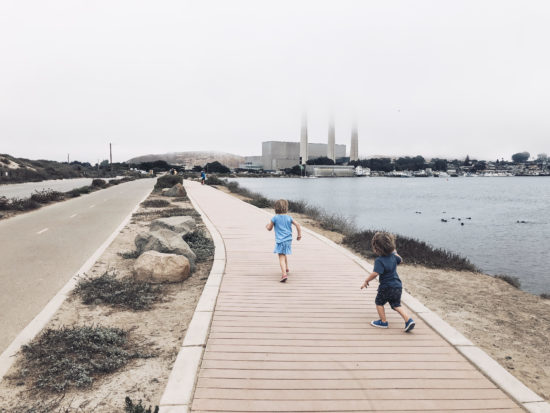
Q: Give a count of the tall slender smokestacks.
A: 3